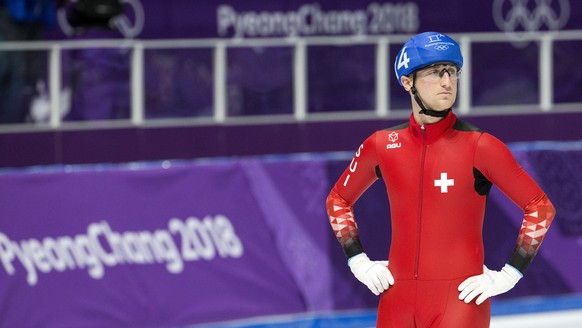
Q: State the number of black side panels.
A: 2